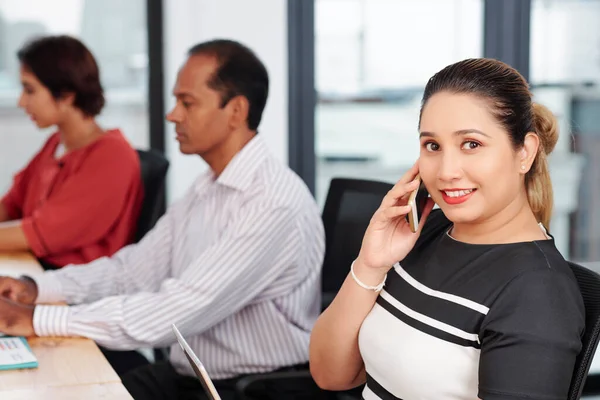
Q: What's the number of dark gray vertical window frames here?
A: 3